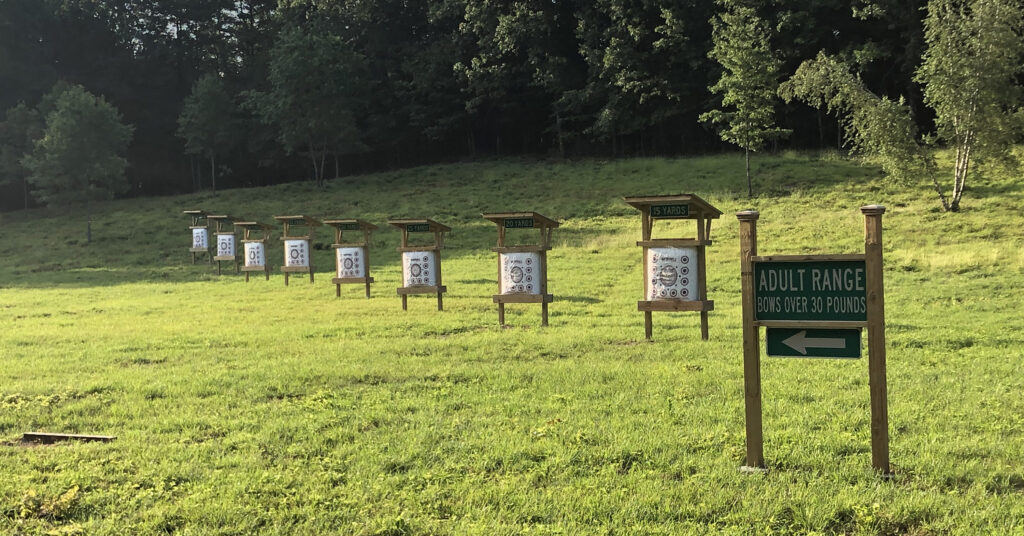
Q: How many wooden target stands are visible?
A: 8